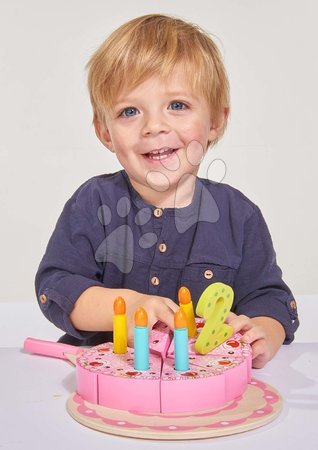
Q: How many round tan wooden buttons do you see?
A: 6